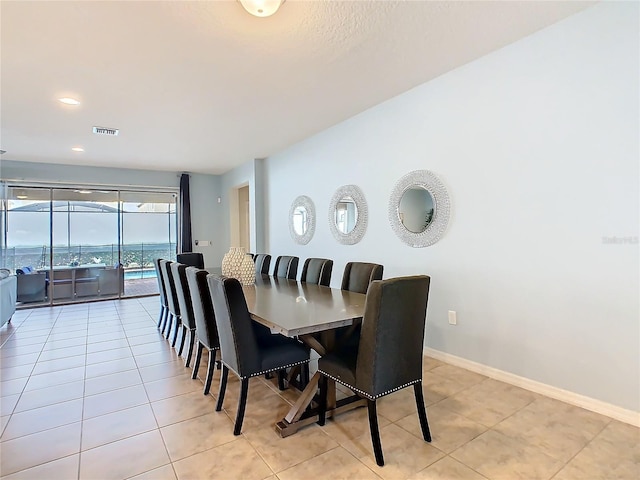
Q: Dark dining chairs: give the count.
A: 12